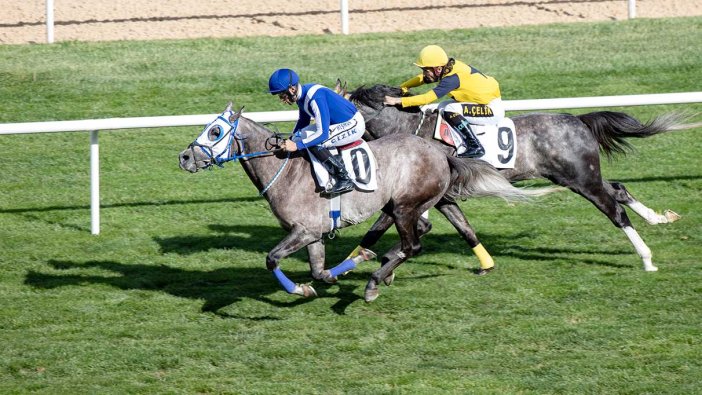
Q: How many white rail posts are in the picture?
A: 4